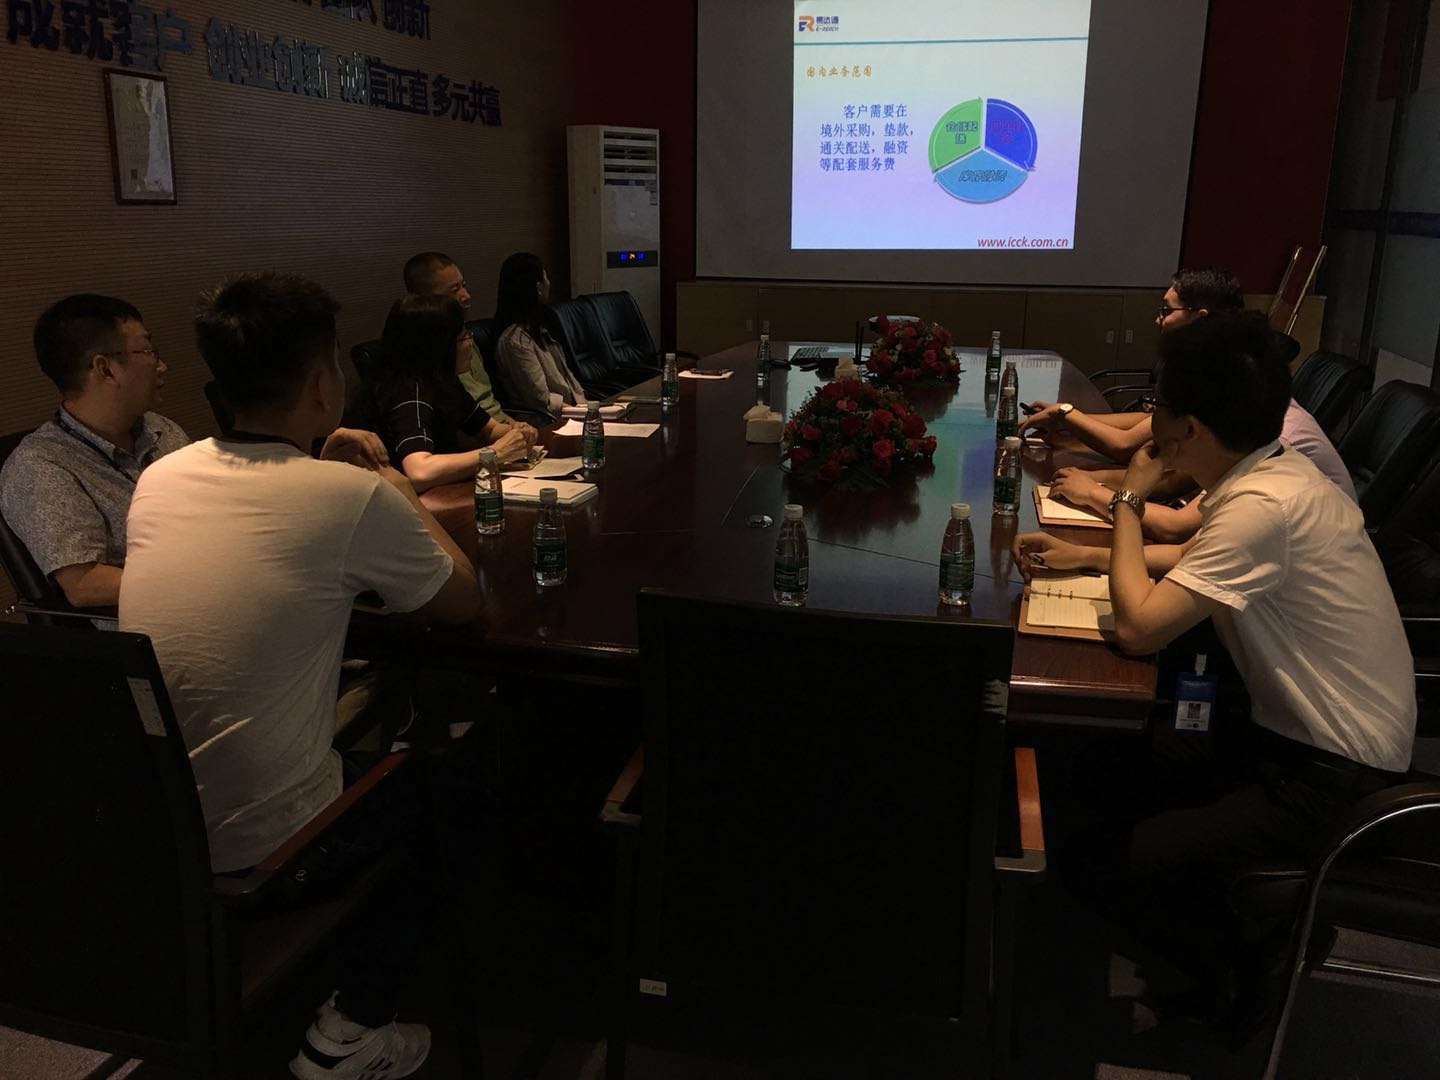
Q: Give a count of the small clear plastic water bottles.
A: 11